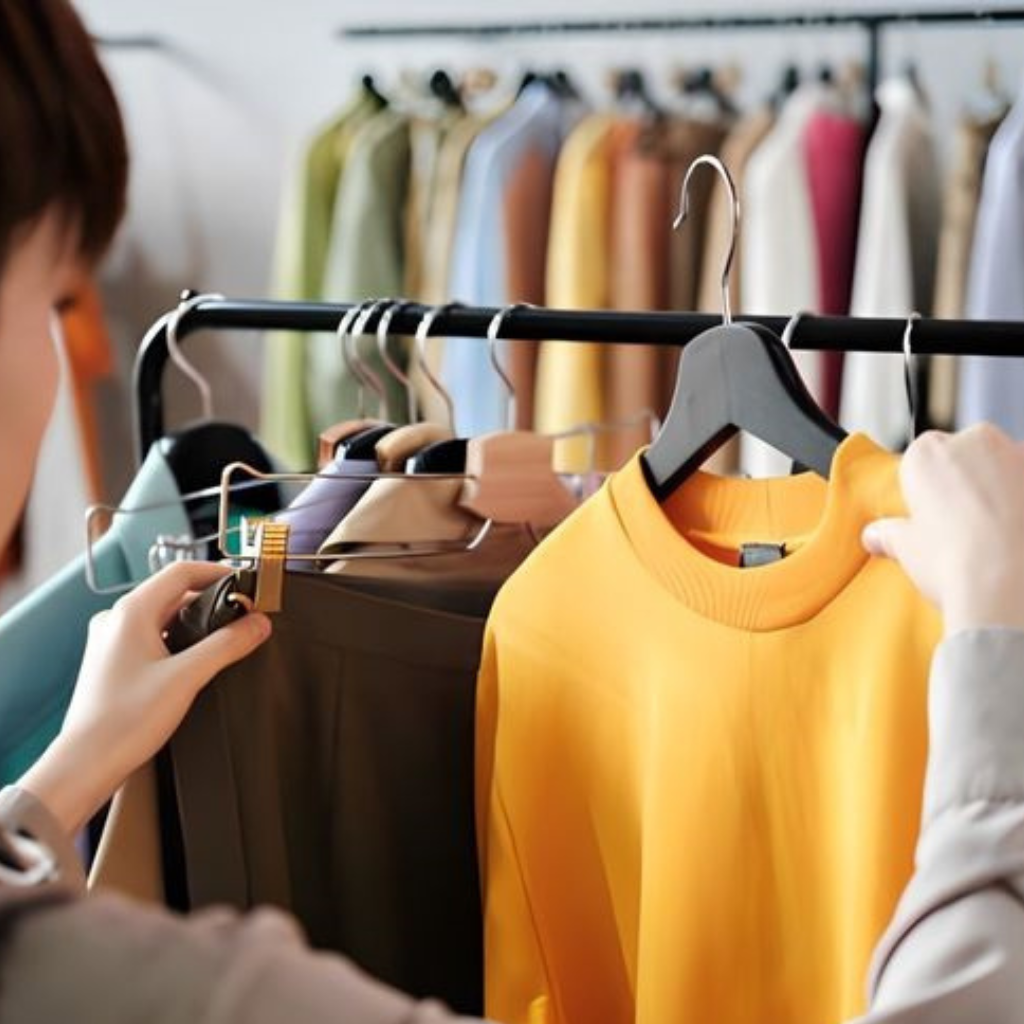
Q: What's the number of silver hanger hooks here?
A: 9